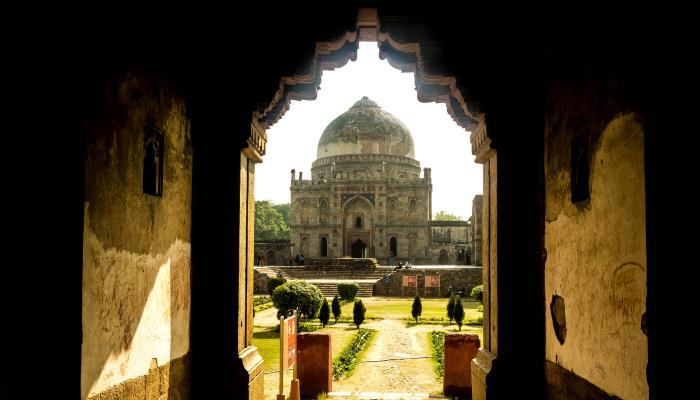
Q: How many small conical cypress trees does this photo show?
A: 6